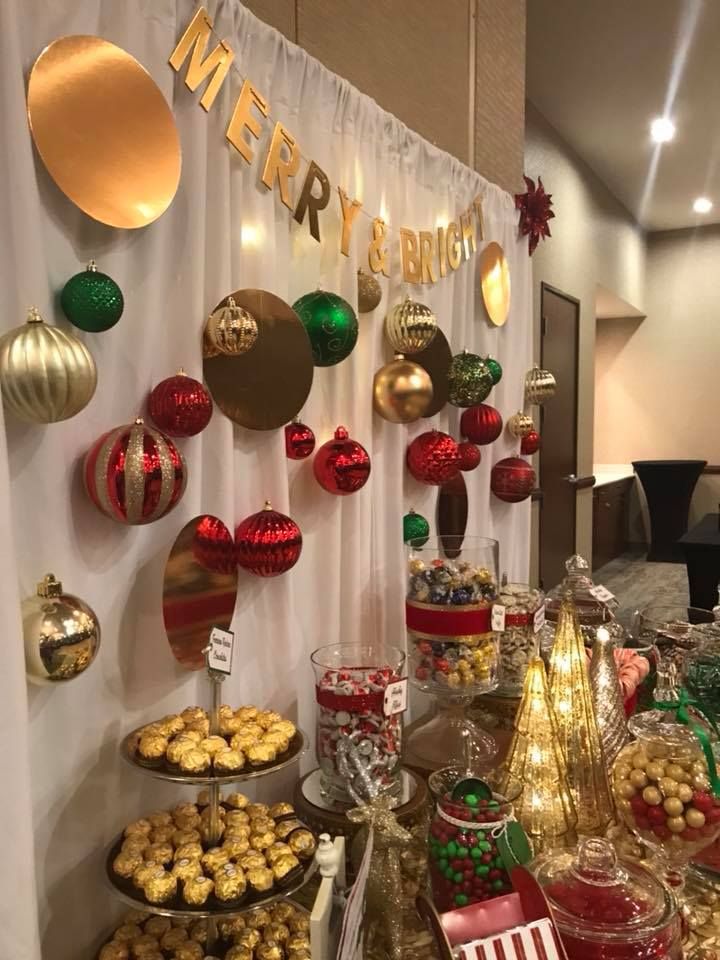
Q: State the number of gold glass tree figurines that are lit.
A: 2